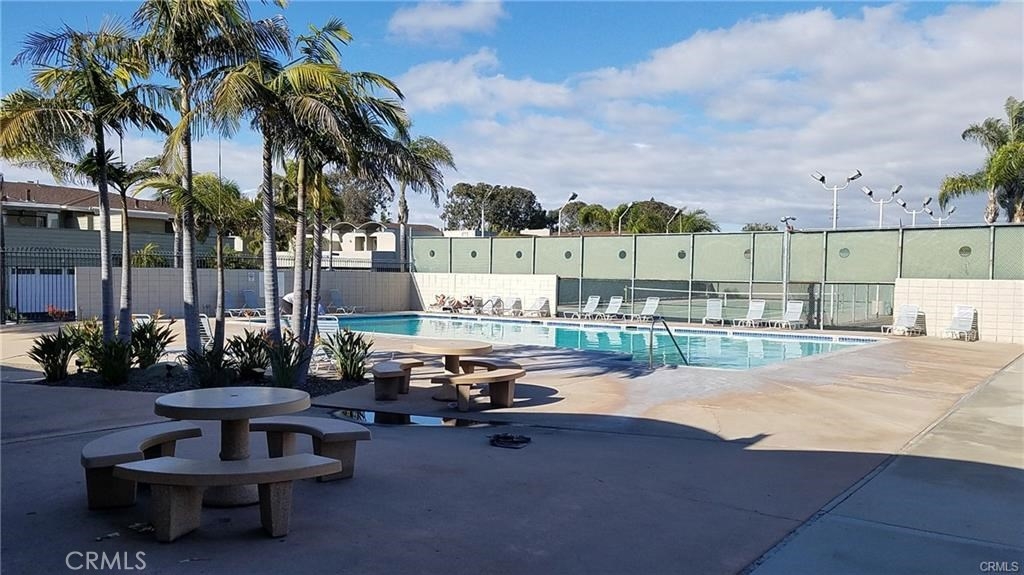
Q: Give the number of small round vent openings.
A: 9